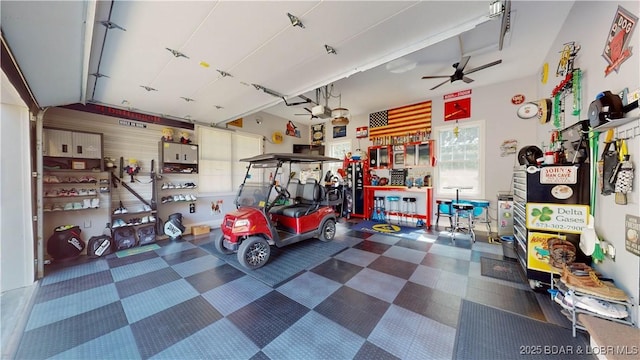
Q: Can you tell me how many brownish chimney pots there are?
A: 0